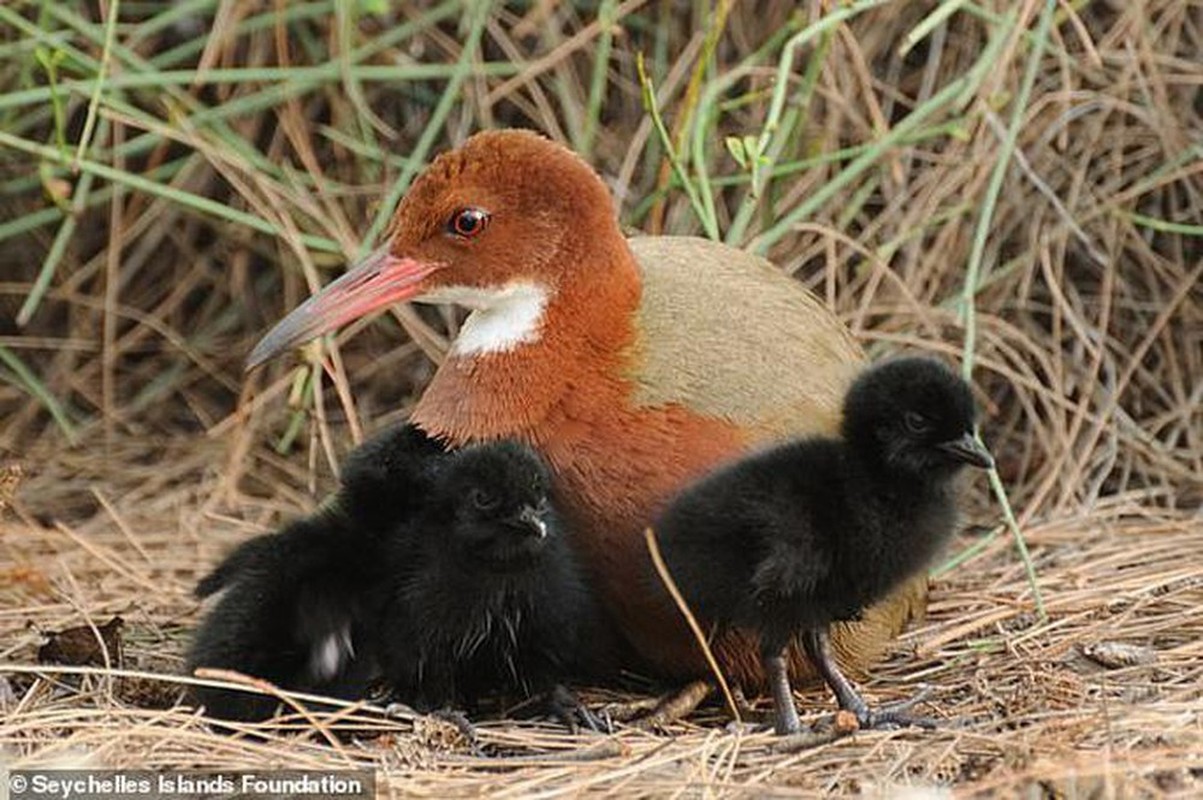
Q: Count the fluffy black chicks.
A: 3